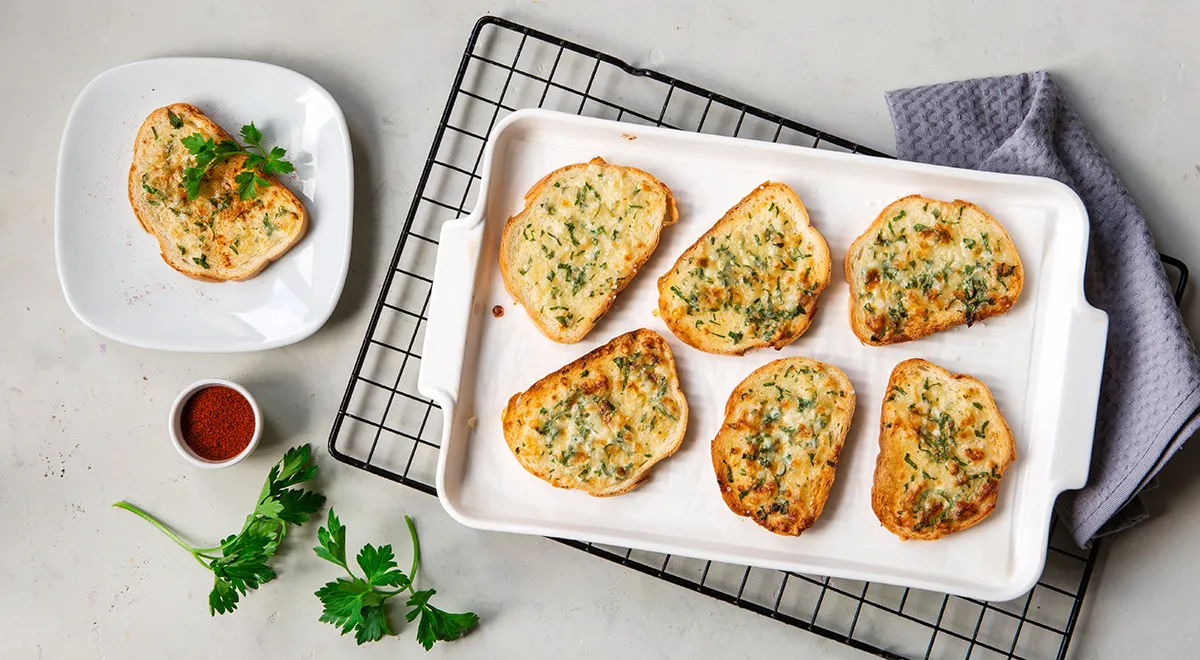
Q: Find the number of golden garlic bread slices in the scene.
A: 7